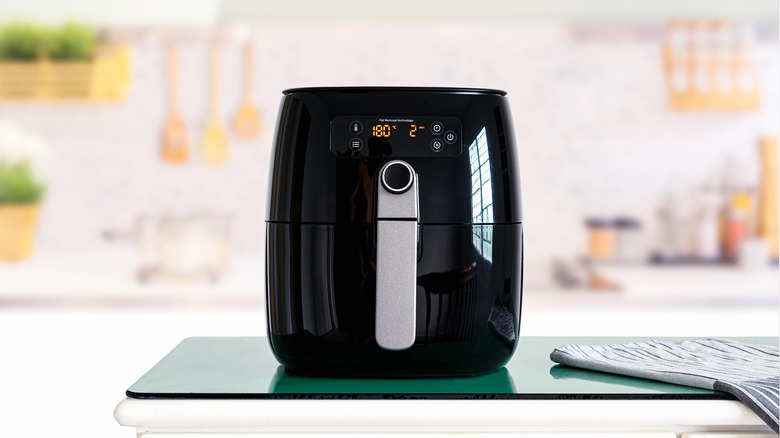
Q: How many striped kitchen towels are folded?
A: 1